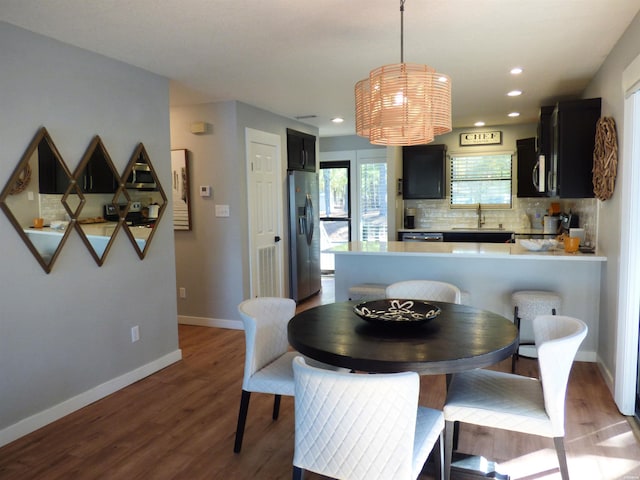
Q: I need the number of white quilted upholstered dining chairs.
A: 4